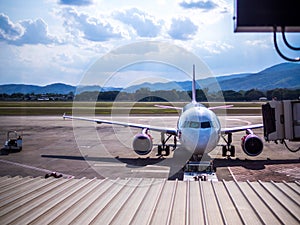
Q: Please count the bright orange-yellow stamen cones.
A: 0